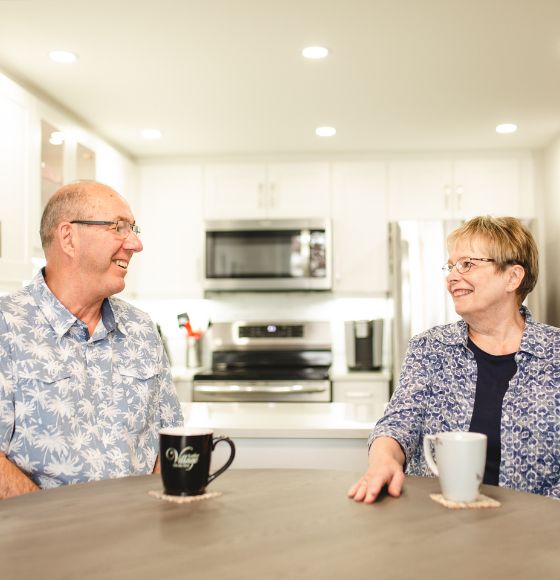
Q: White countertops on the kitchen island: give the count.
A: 1